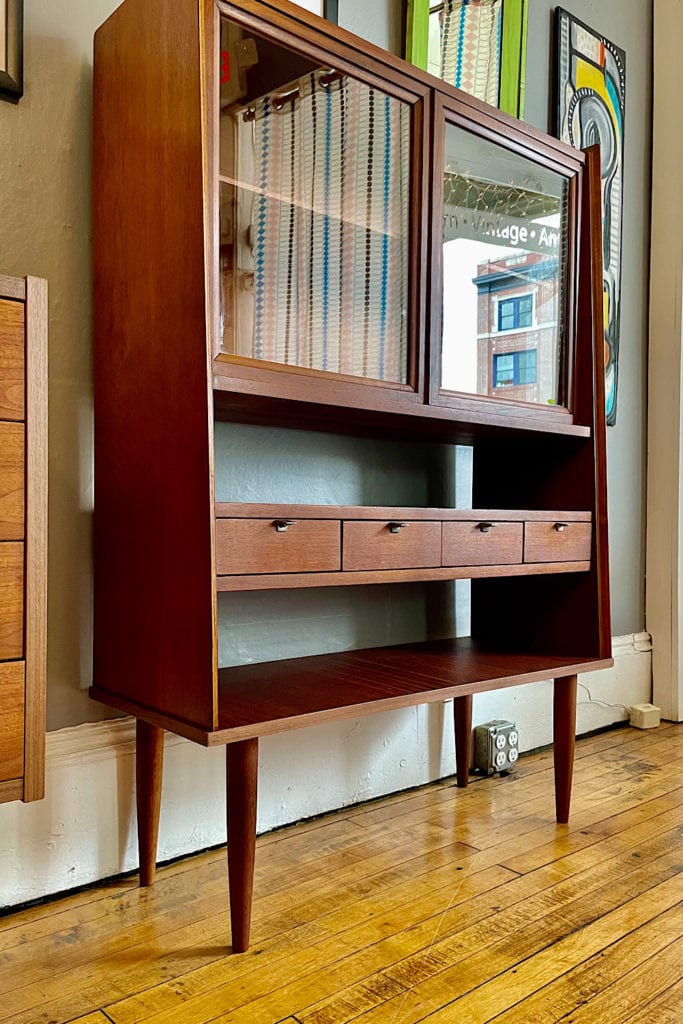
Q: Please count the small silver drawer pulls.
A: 4